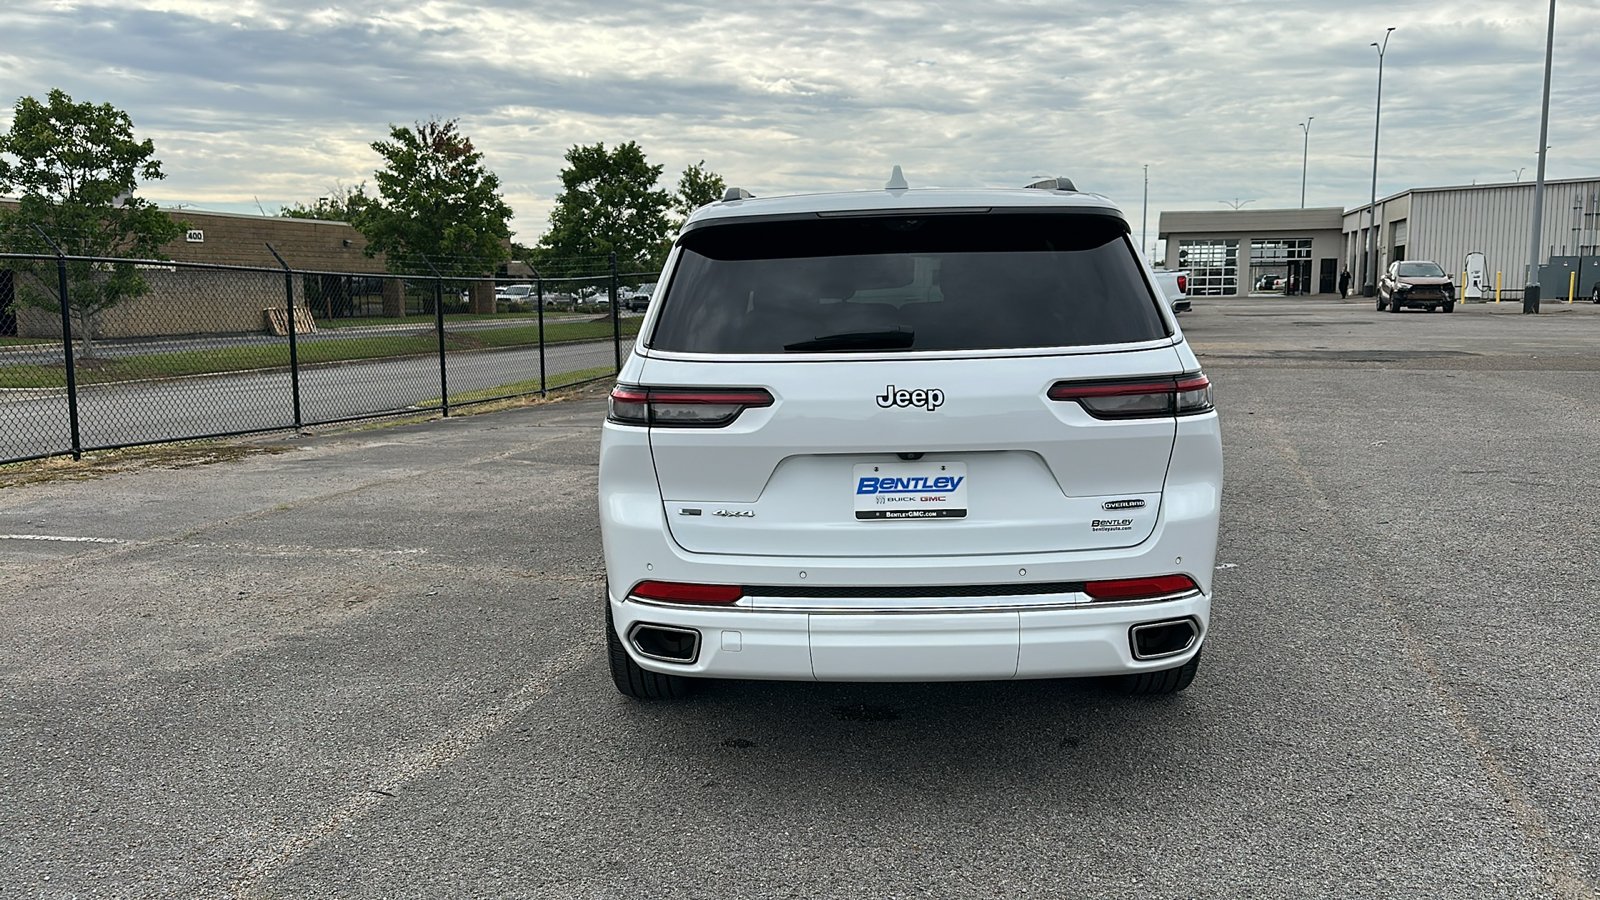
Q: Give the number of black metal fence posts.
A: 5